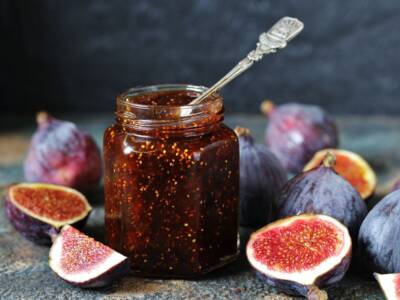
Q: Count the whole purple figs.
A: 5